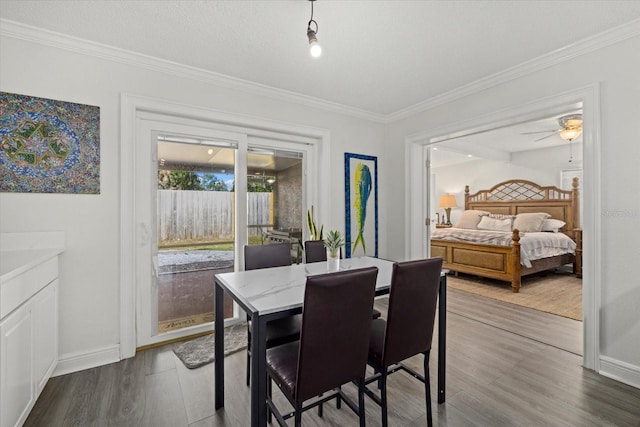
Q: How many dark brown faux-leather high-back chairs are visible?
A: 4